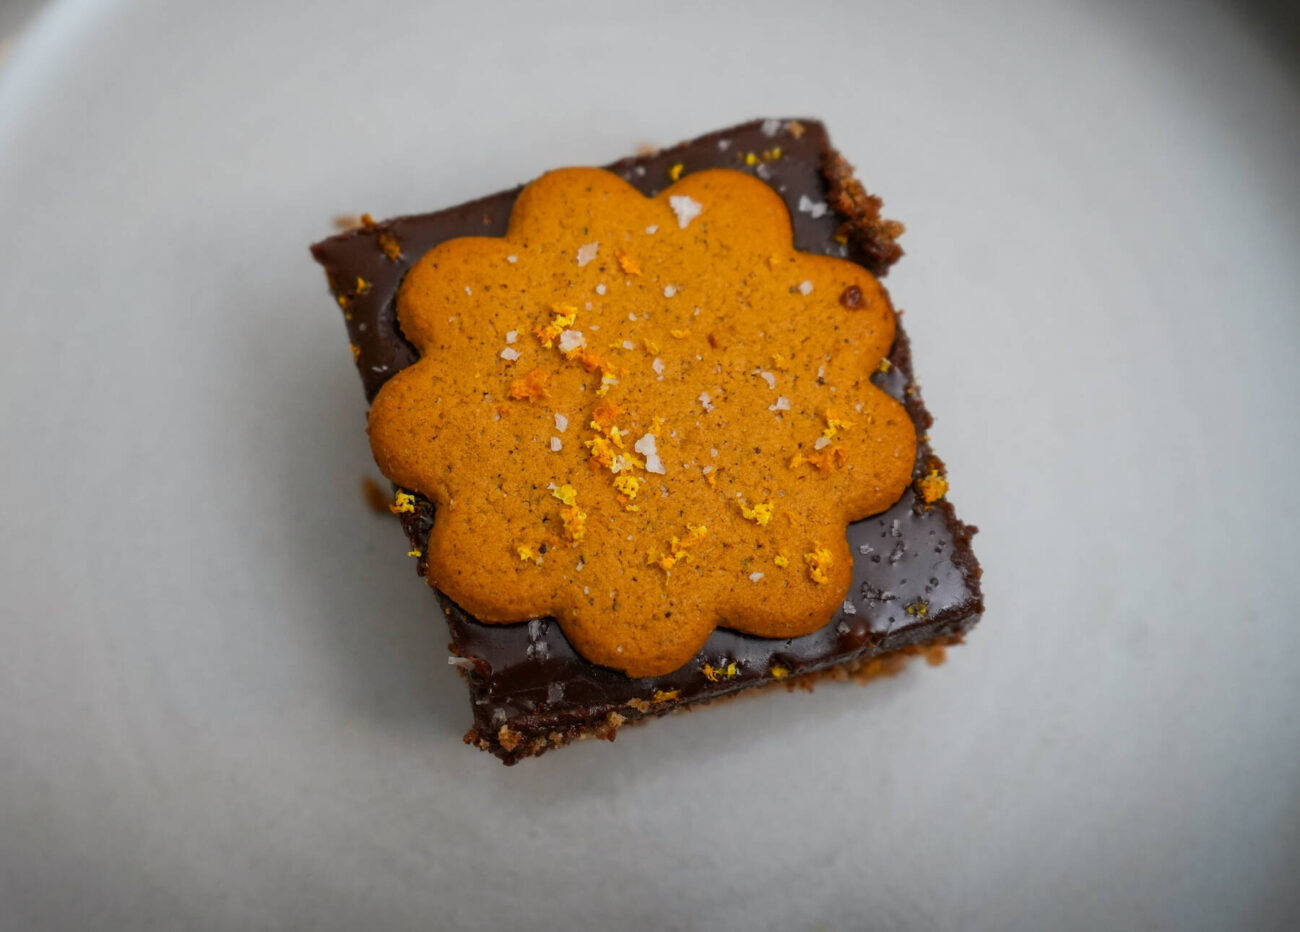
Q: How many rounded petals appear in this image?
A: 9